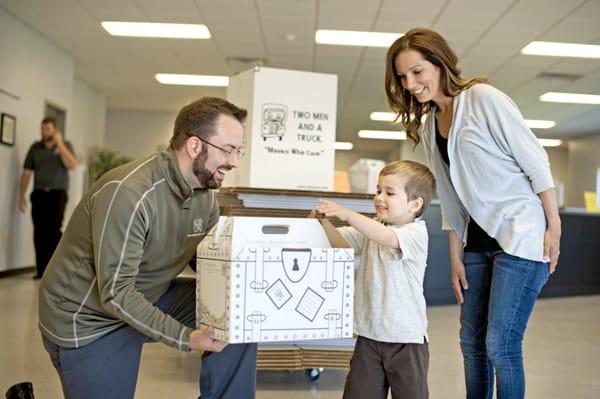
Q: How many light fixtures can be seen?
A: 10